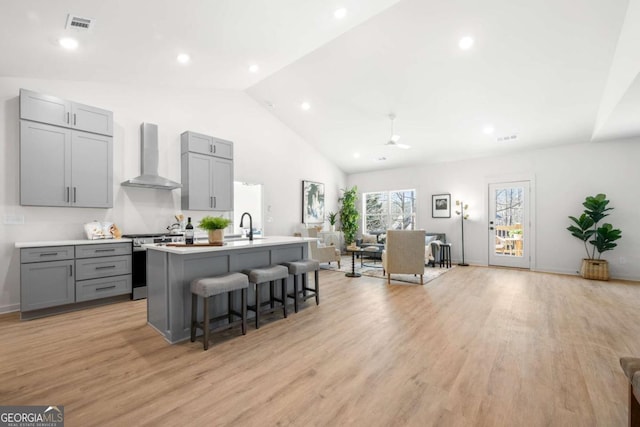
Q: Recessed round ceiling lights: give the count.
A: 8